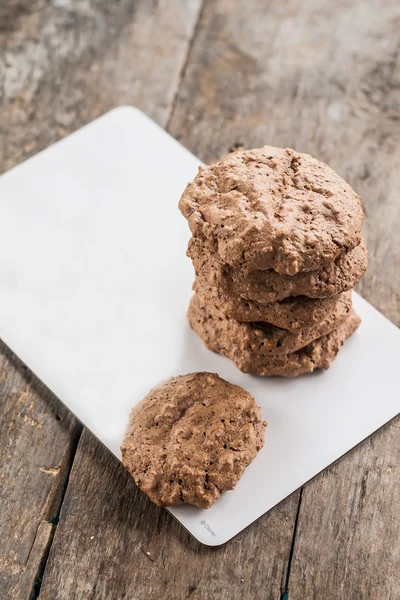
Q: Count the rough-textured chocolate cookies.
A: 6